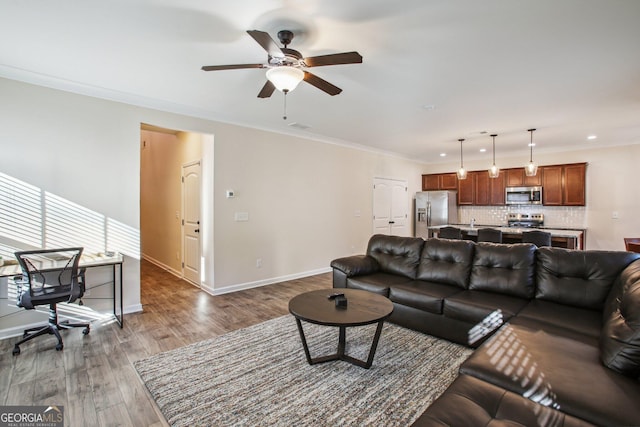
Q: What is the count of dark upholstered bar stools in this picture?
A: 3